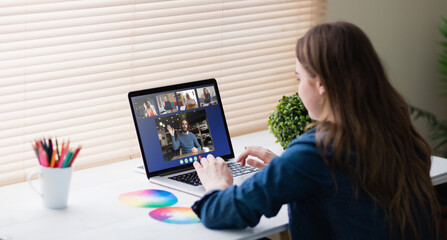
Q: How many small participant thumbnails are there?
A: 4